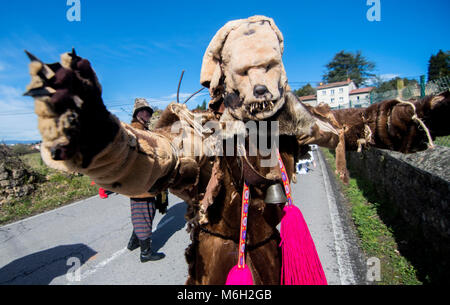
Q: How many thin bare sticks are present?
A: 2